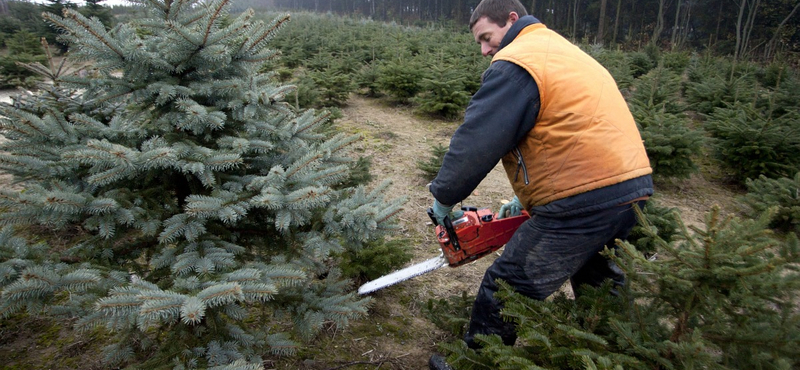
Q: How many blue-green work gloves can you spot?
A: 2